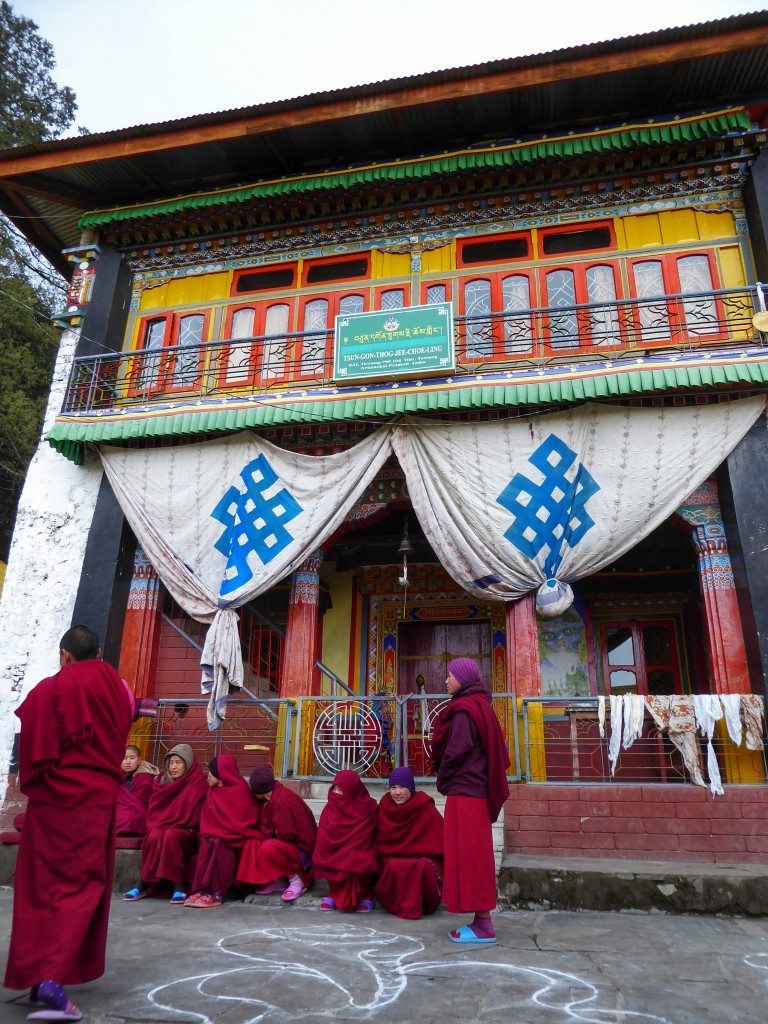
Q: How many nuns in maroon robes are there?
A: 8